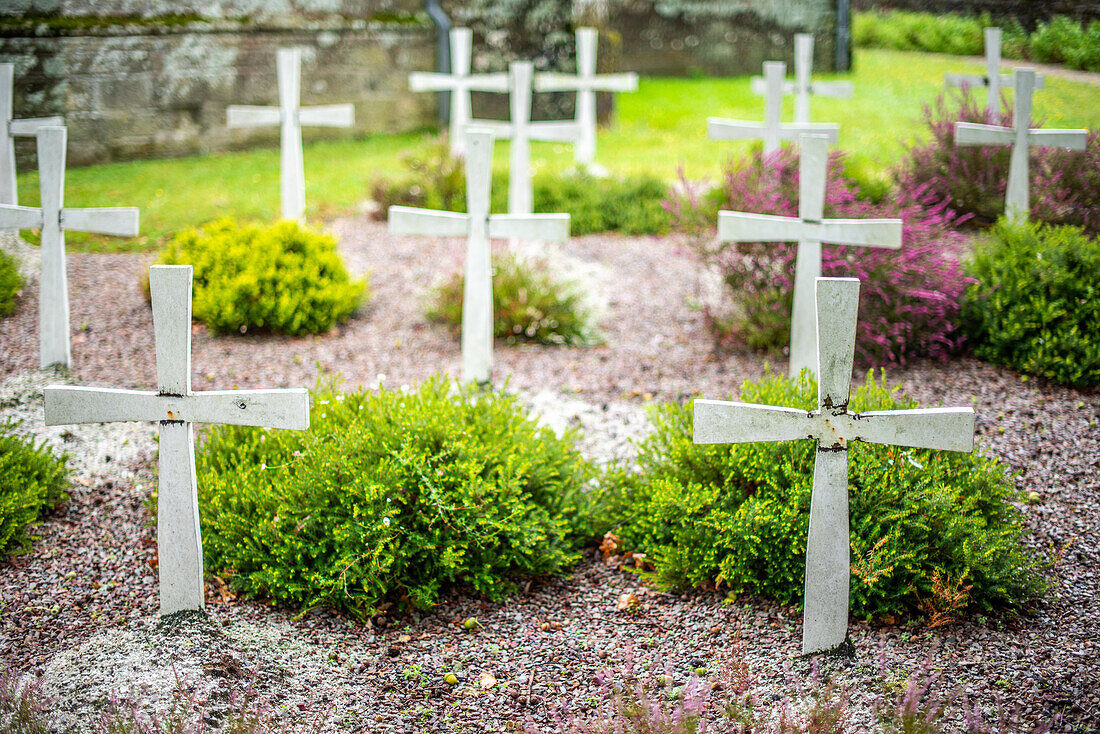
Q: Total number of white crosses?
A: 14